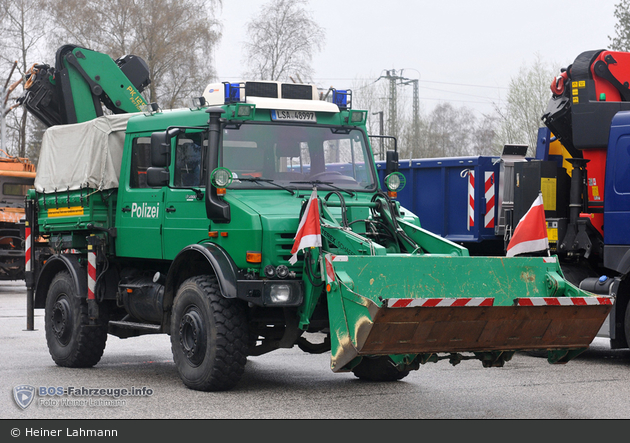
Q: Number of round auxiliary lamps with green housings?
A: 2